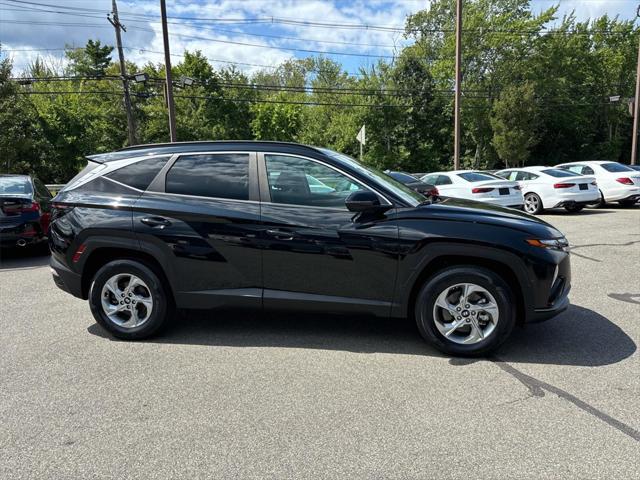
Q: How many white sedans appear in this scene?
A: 3